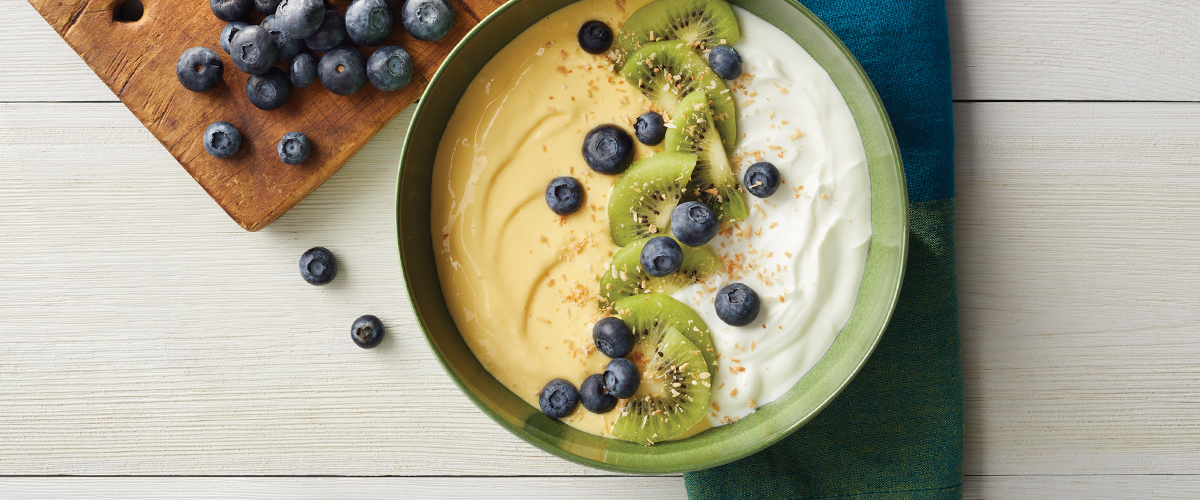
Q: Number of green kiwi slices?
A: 7